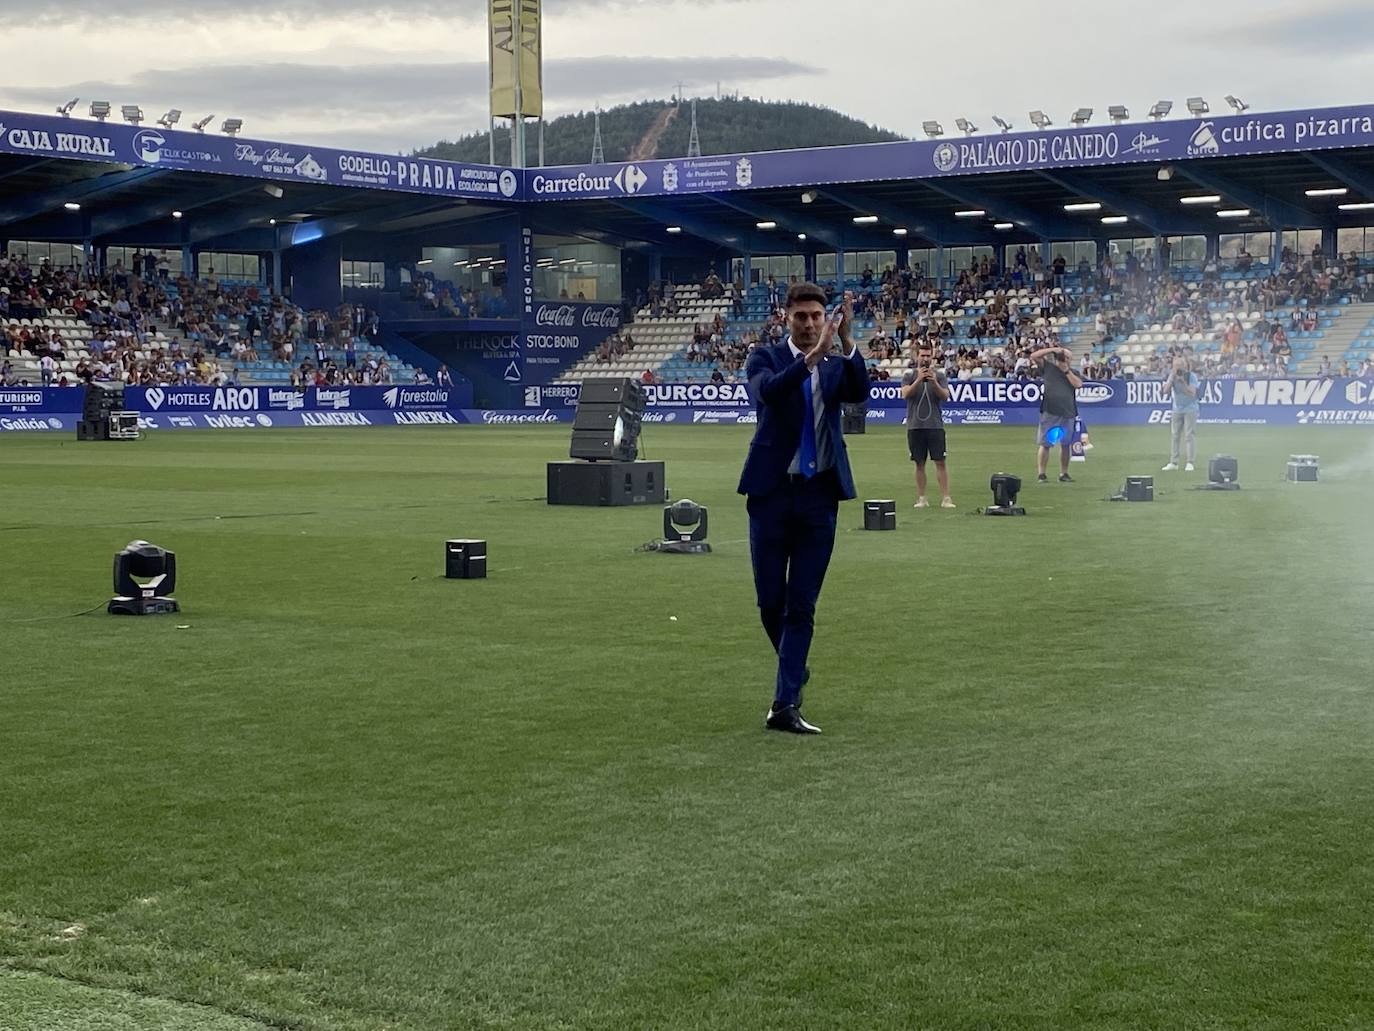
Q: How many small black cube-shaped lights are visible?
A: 3